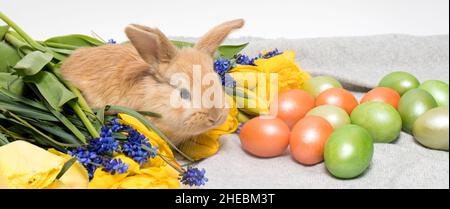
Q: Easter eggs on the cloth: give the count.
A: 13